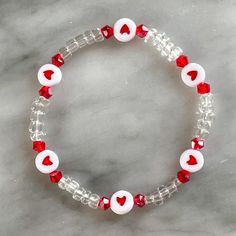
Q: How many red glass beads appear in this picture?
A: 12